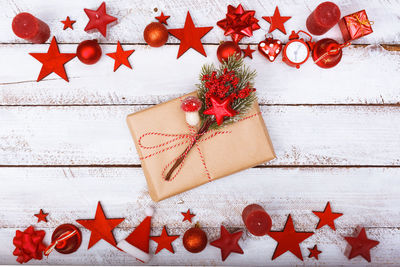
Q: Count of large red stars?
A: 4